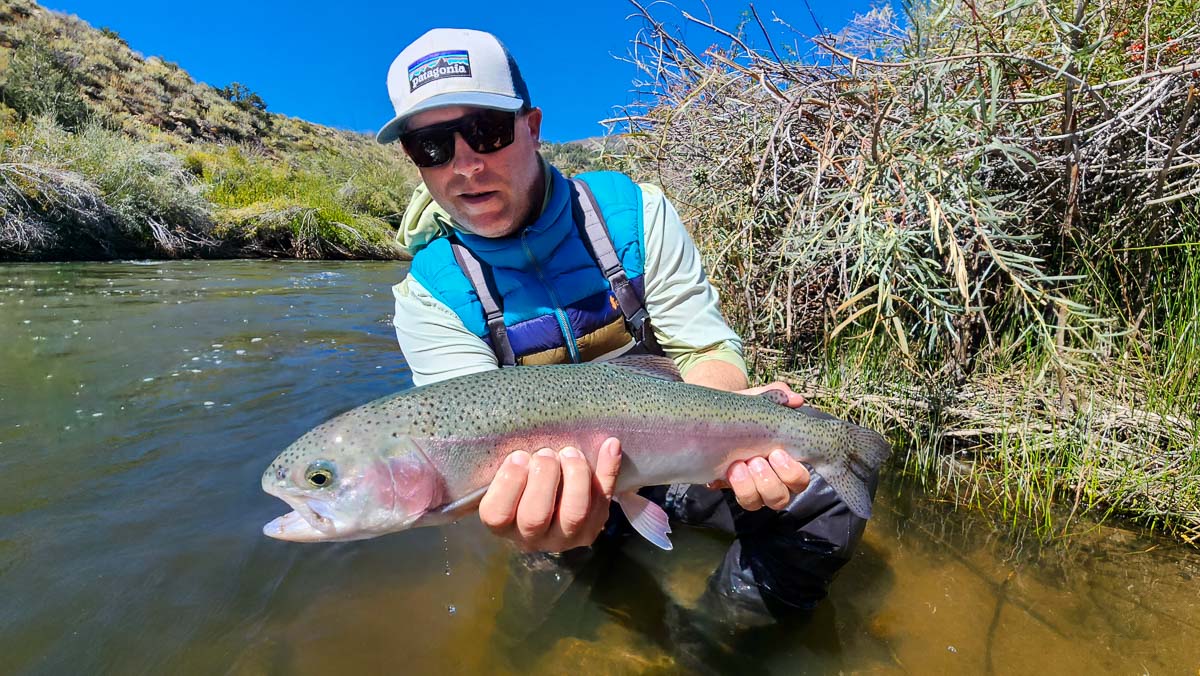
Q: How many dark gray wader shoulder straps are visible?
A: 2